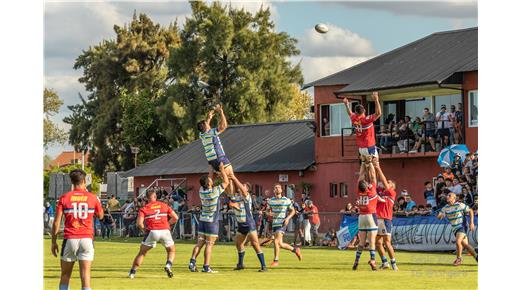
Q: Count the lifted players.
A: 2